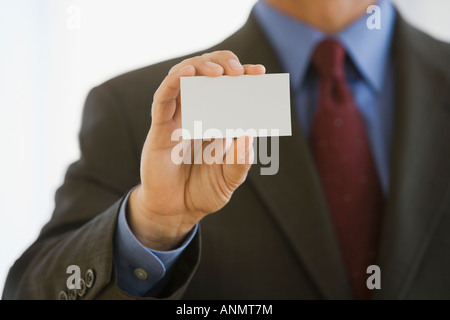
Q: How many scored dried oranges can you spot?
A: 0